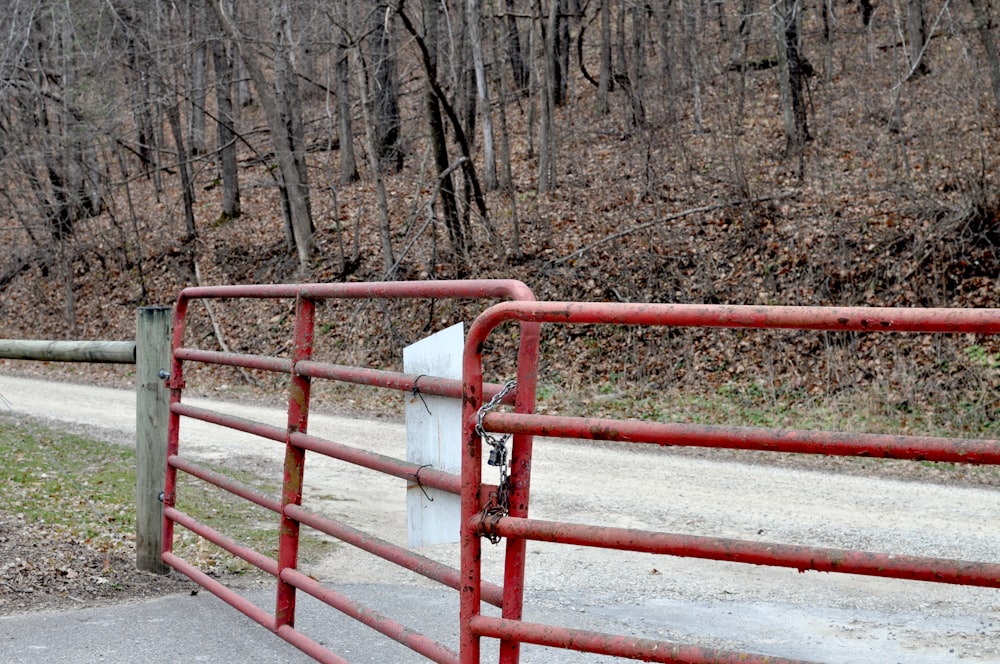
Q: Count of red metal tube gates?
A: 2